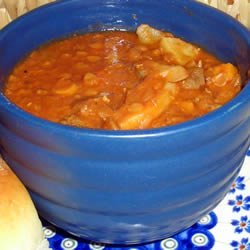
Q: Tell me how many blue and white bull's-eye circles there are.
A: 6